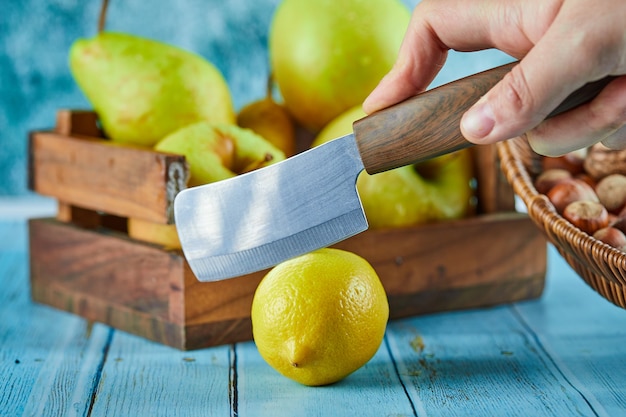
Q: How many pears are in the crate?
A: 2